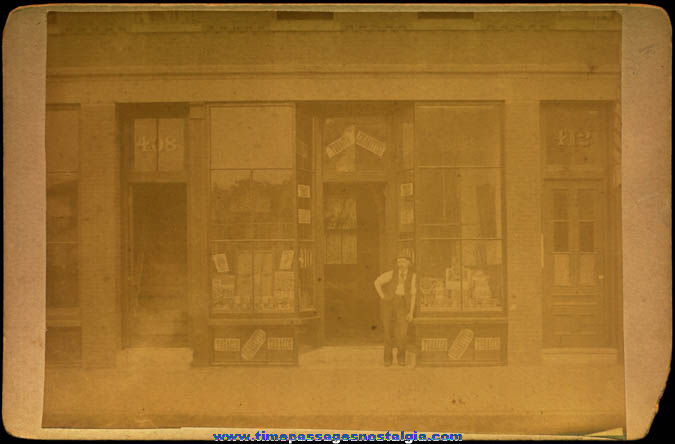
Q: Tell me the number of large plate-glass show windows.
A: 2